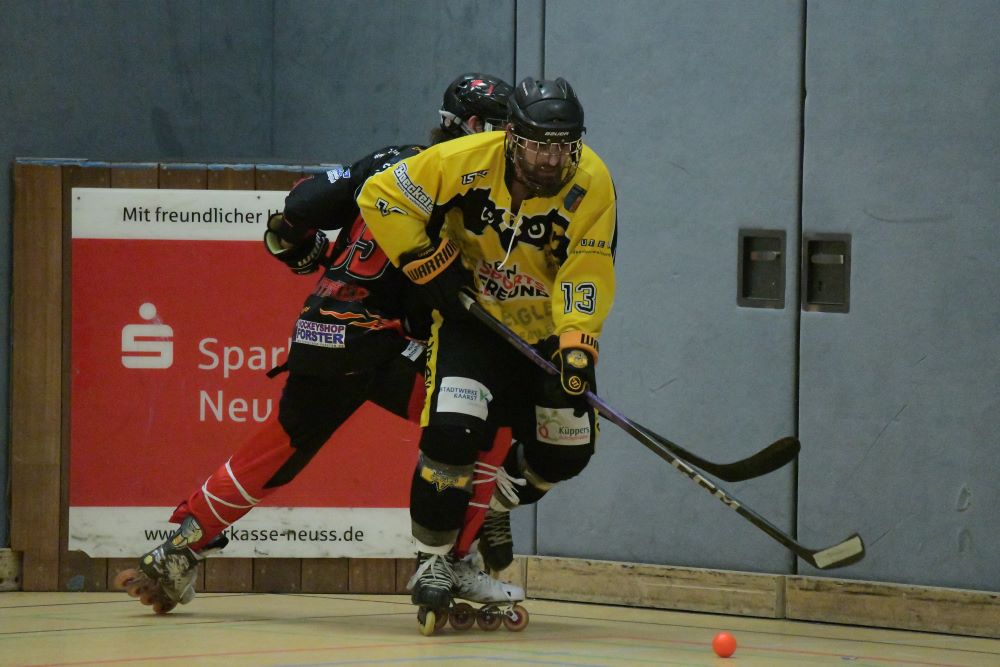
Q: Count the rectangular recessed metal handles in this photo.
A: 2